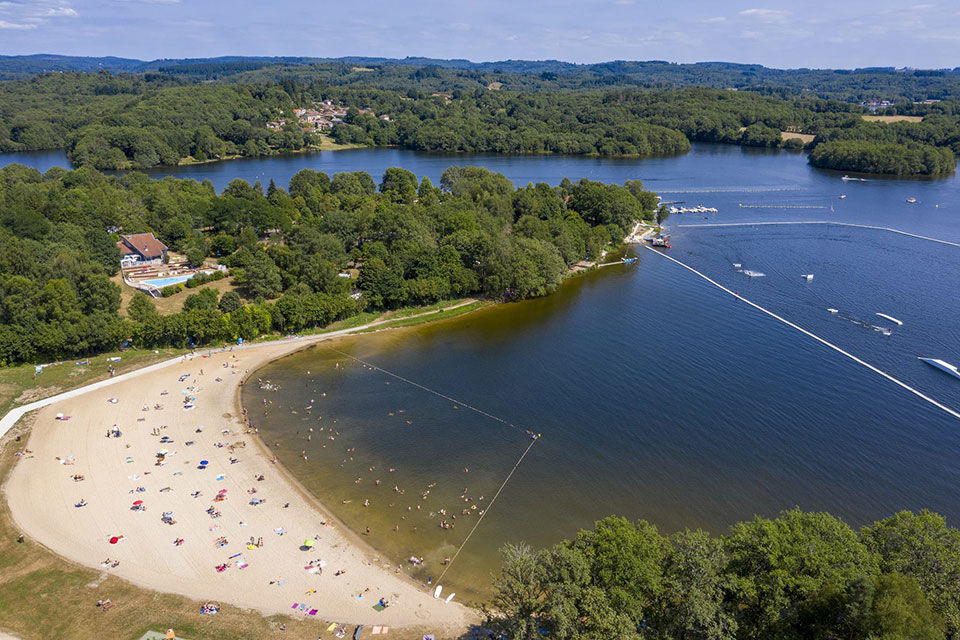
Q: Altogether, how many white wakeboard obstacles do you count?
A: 5